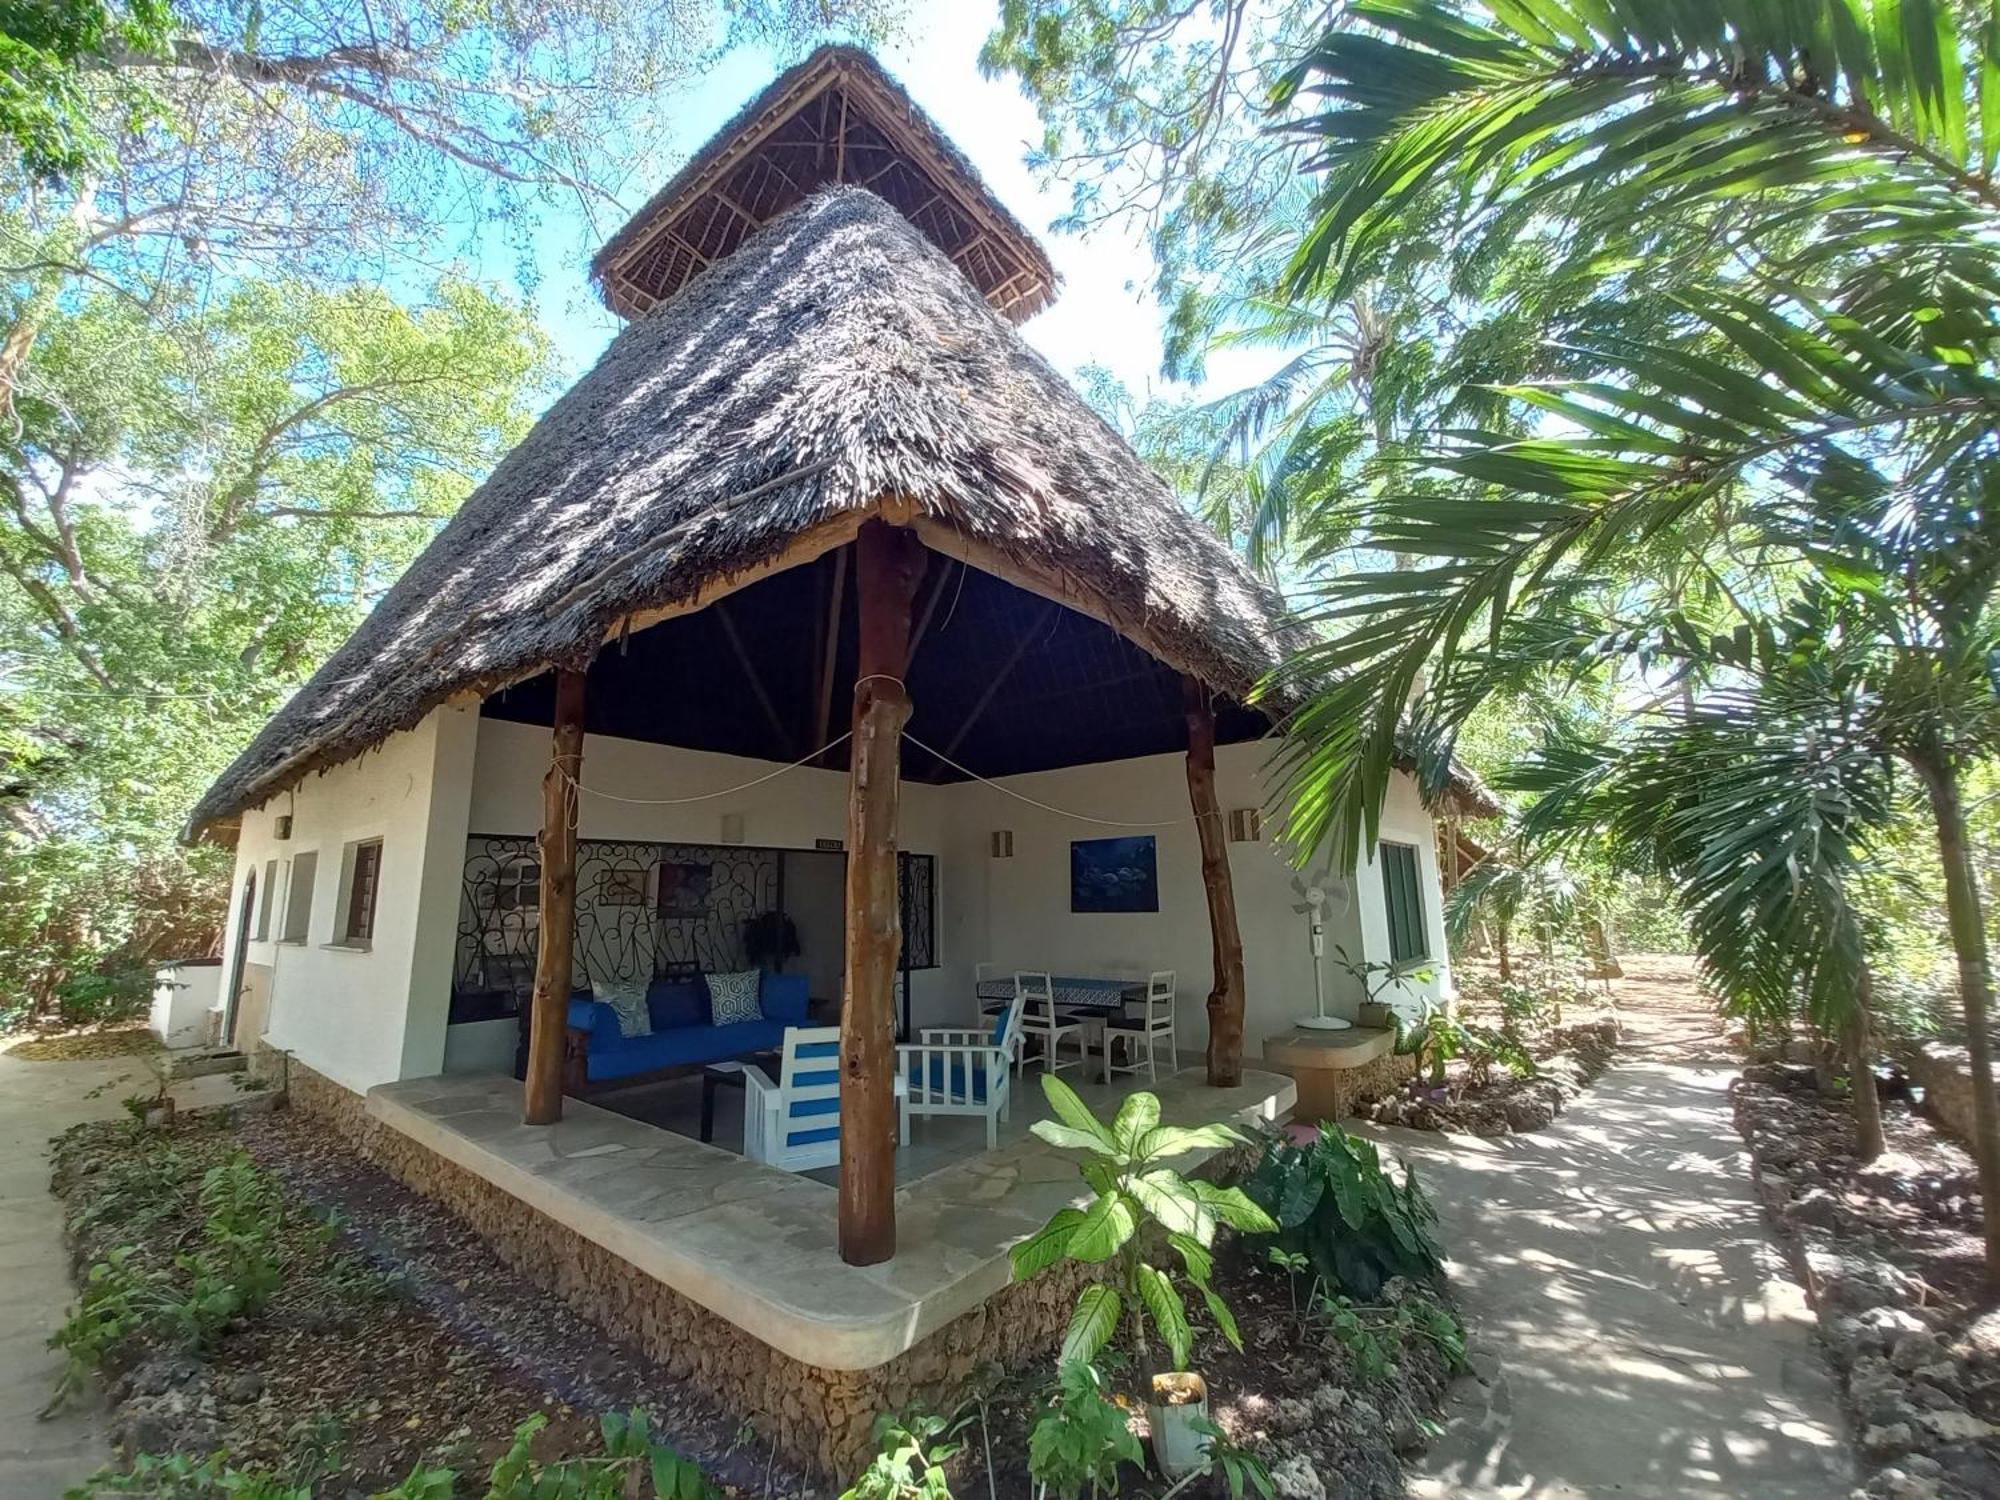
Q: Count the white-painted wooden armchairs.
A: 2